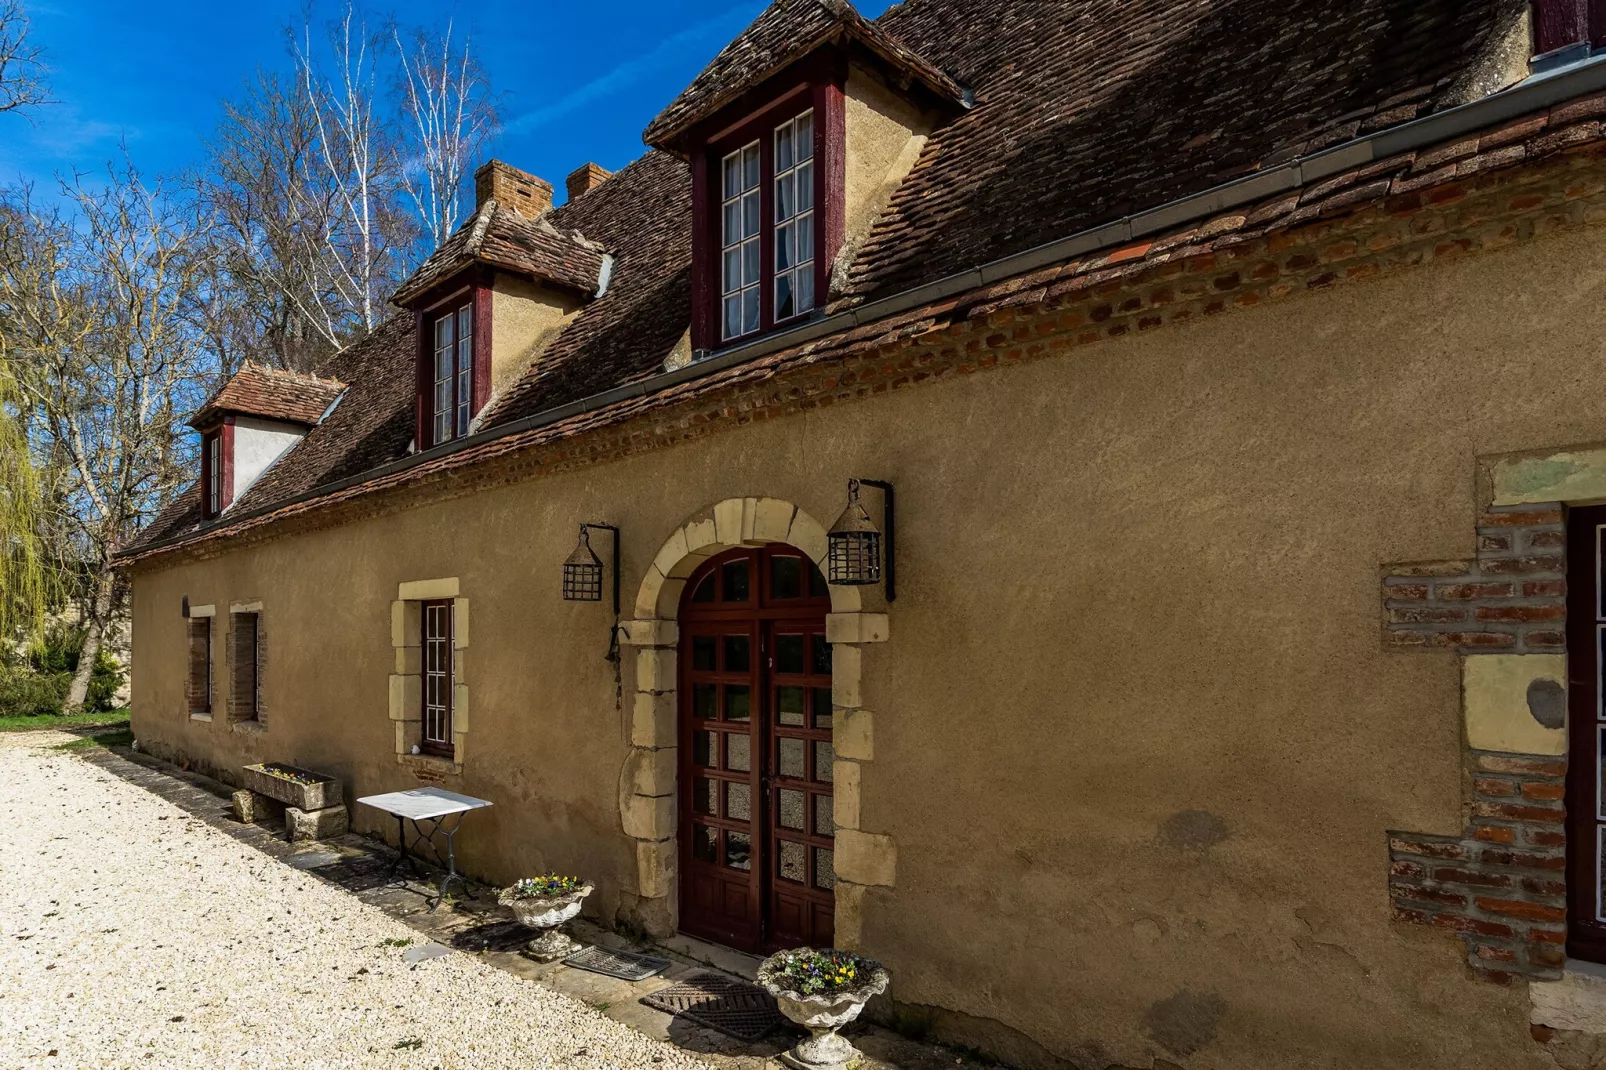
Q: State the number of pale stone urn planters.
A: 2